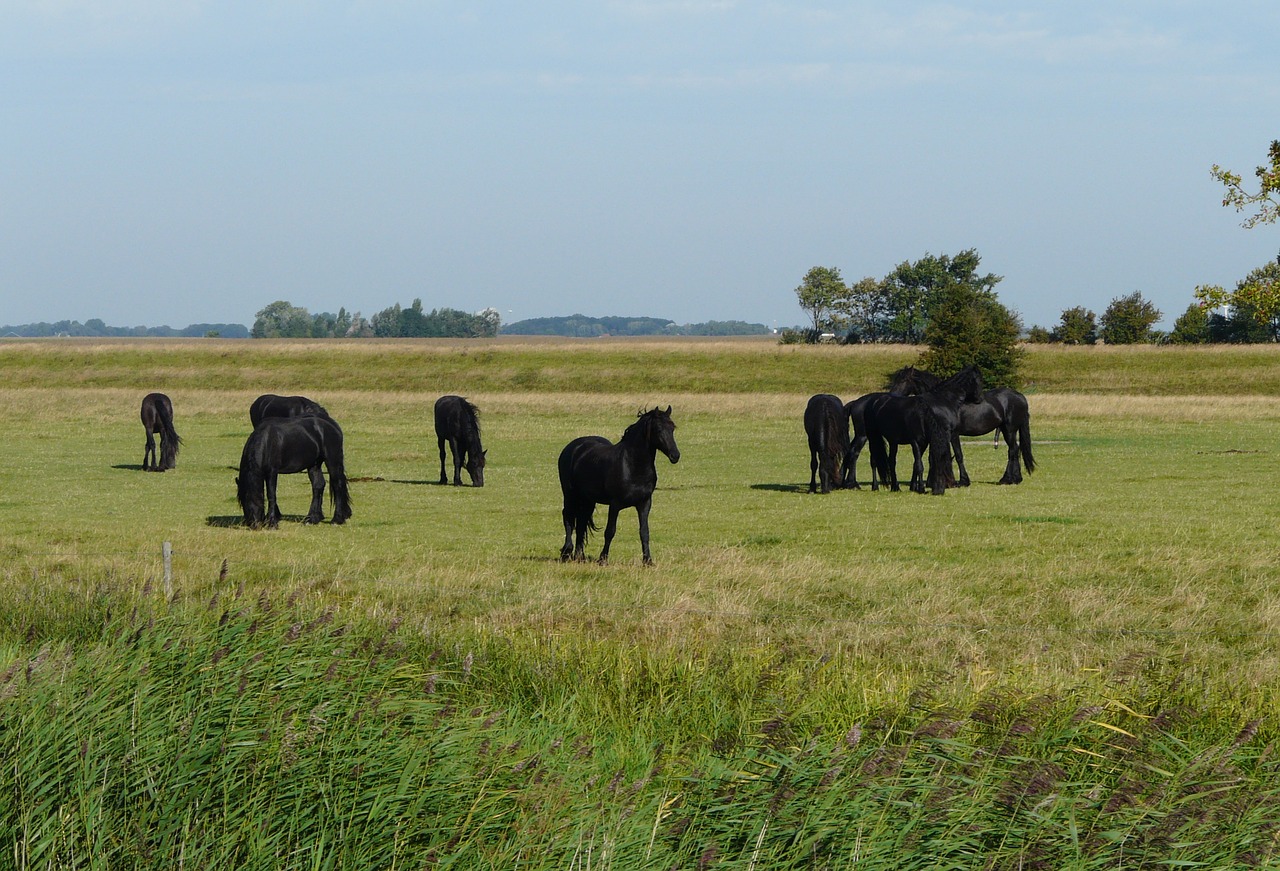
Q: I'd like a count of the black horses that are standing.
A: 9